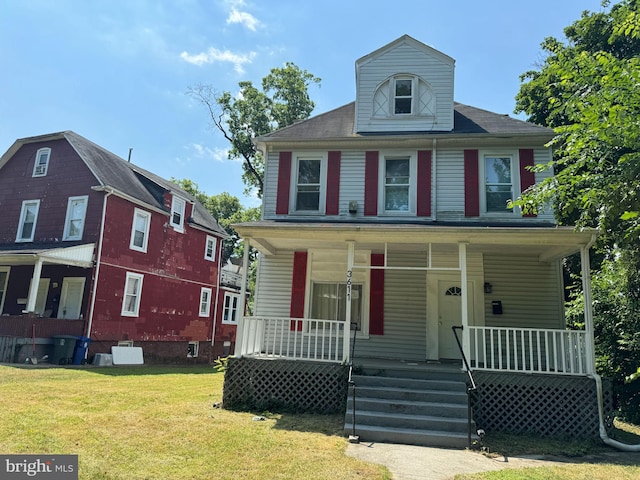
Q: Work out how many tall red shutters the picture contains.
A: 8